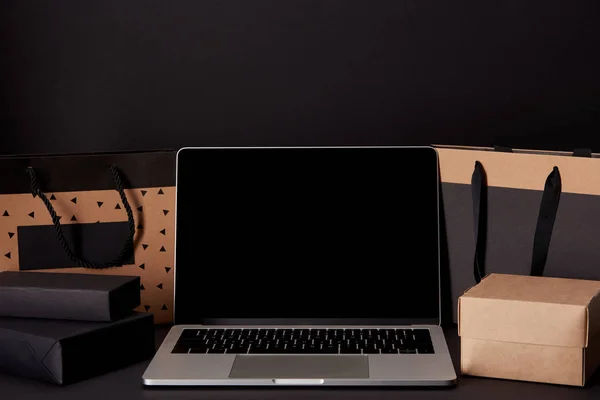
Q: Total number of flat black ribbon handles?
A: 2